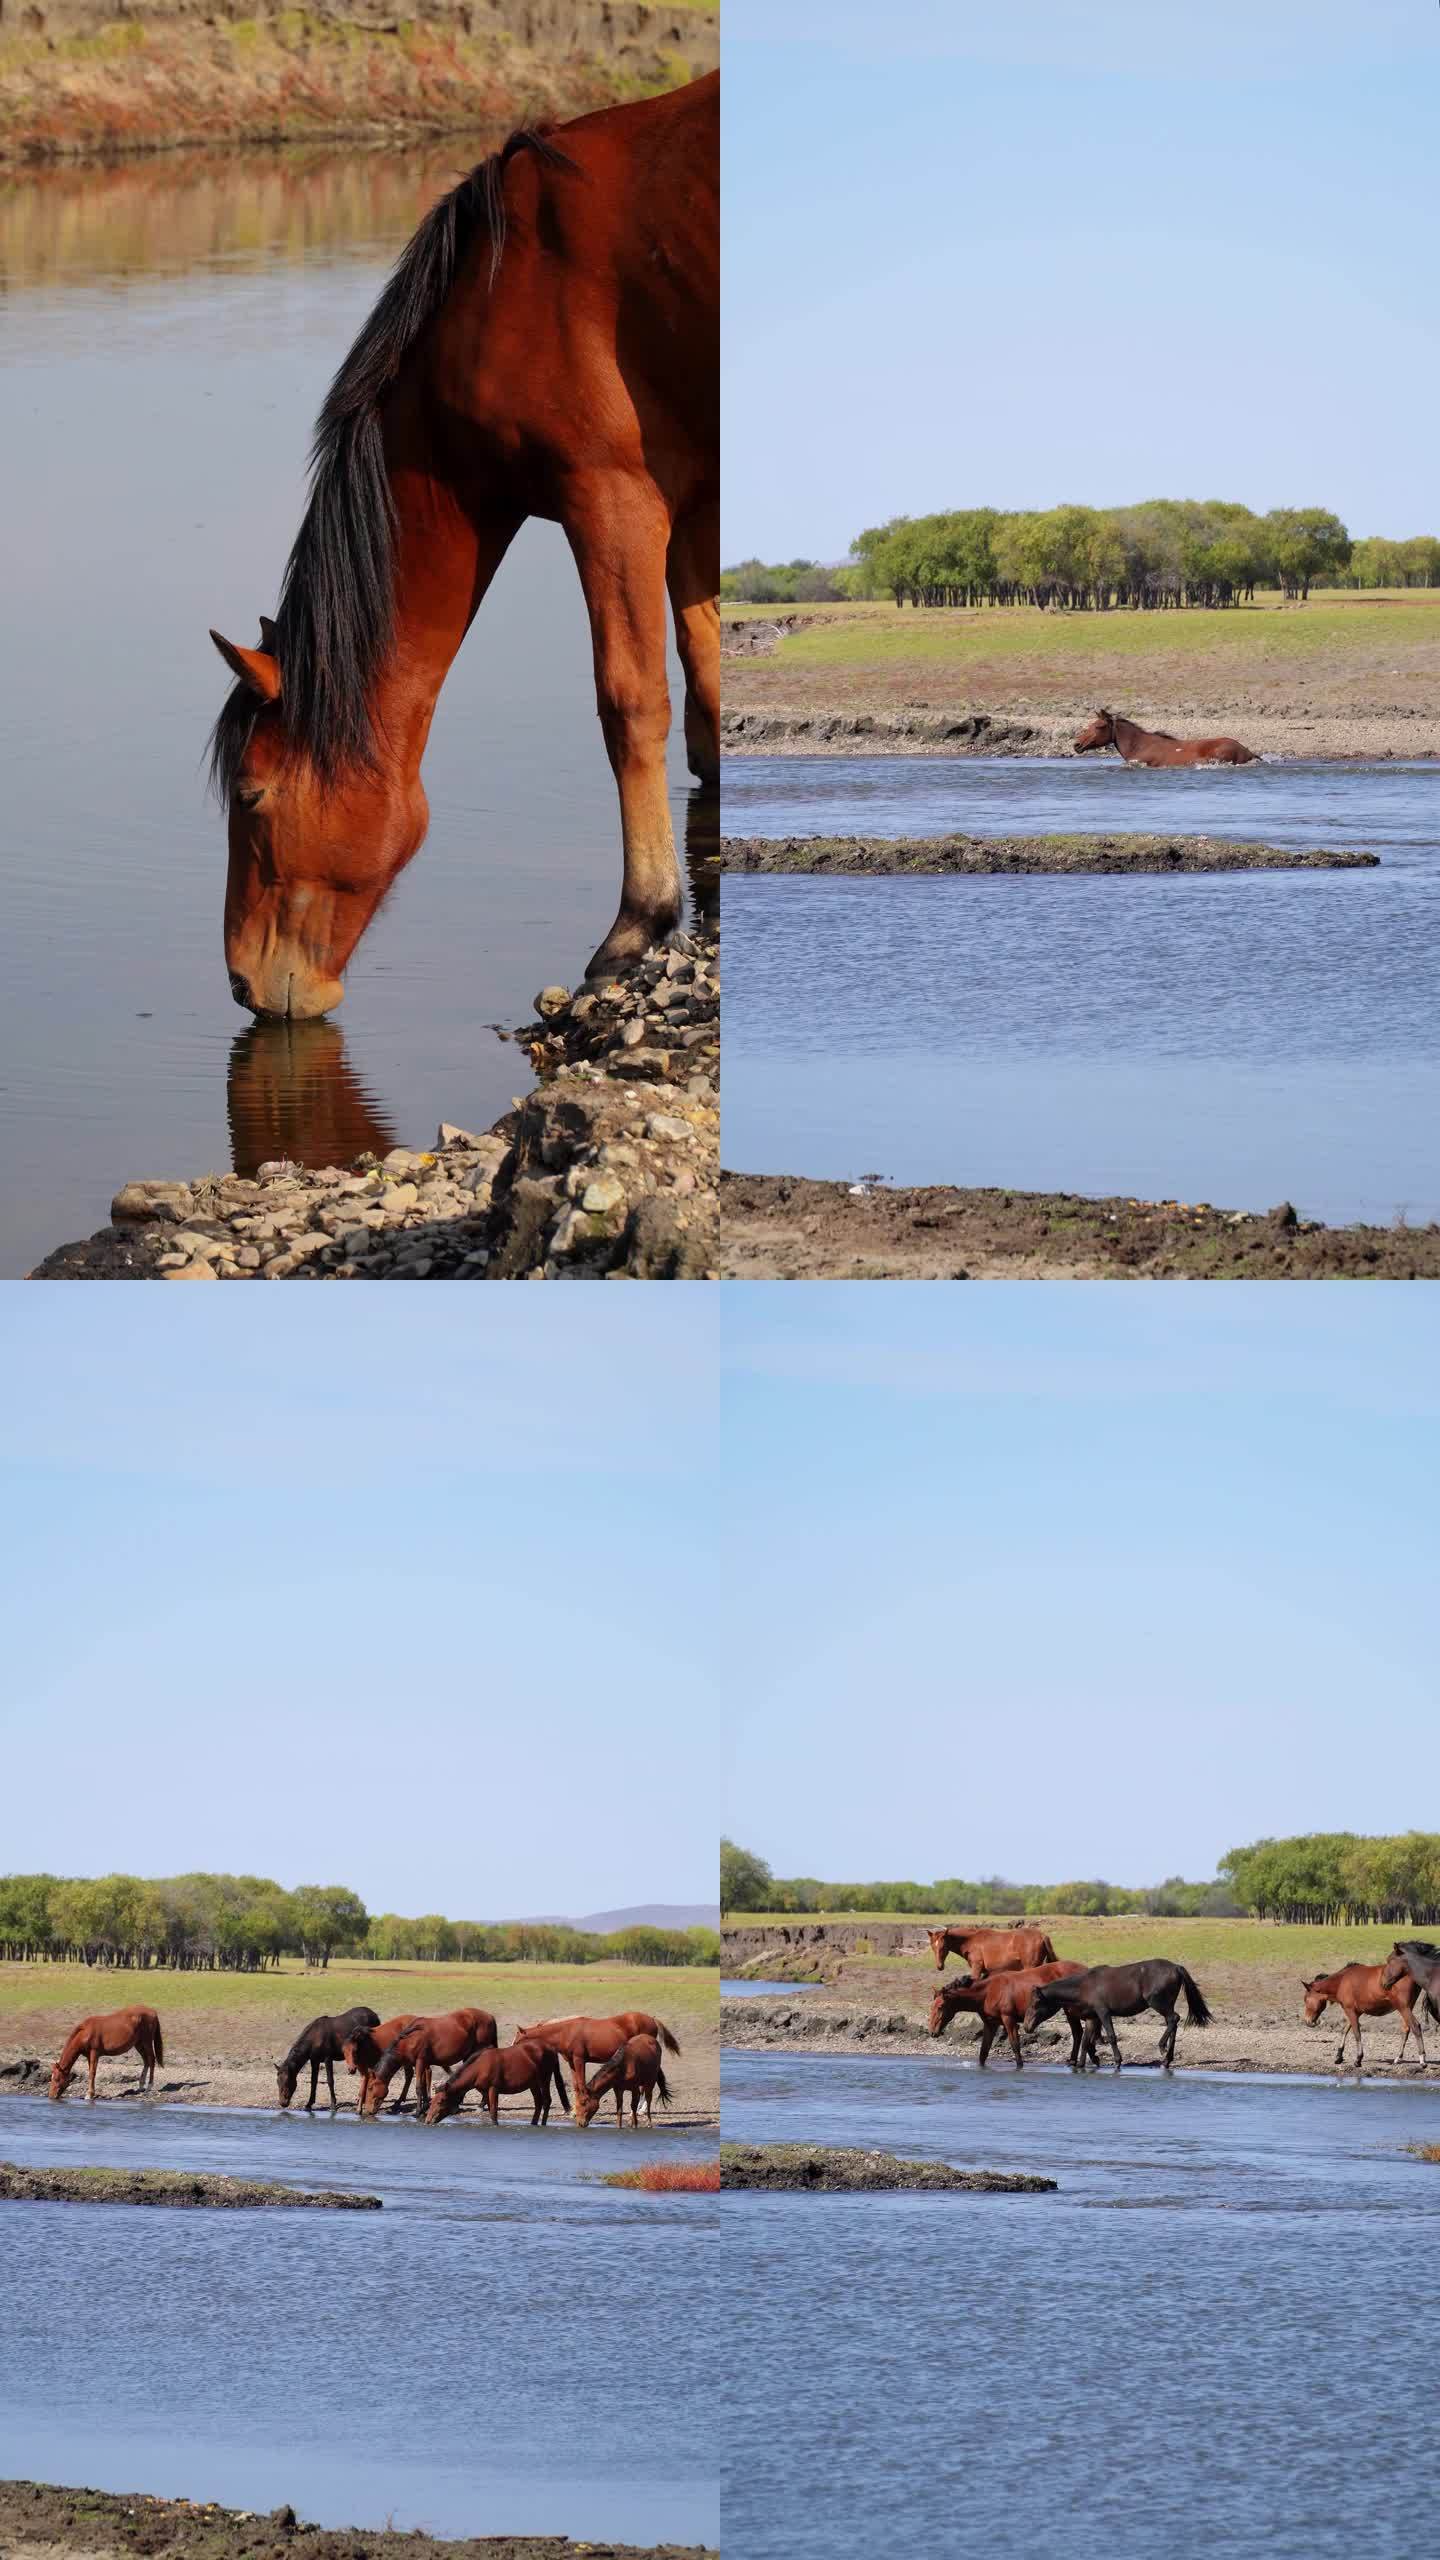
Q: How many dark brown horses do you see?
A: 3